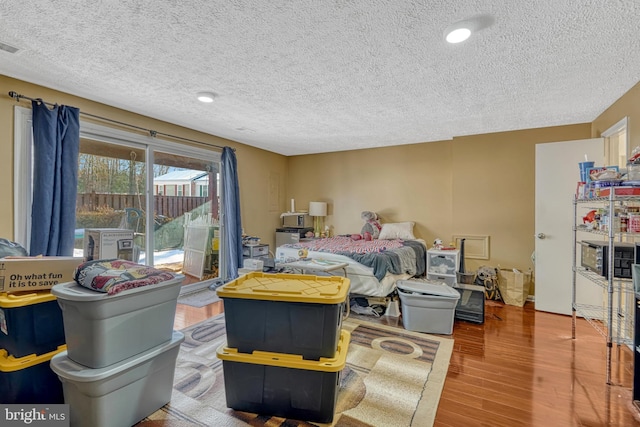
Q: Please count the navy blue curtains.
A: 2